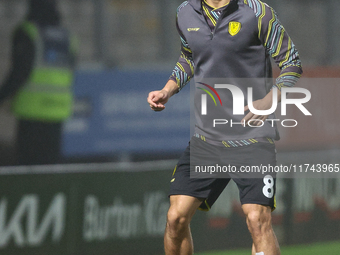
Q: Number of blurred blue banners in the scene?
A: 1